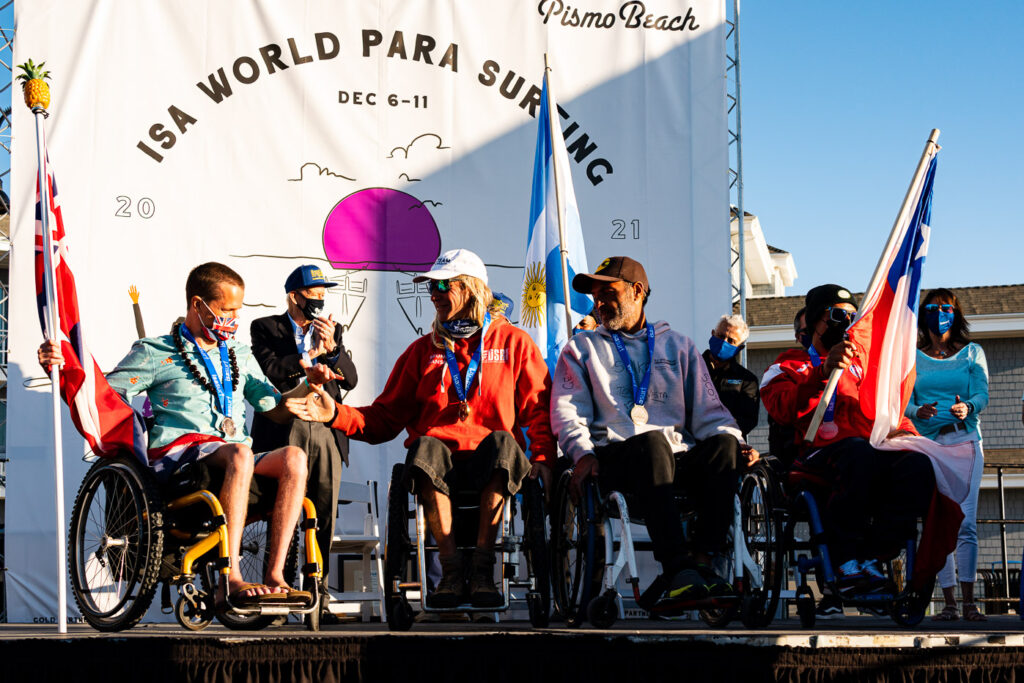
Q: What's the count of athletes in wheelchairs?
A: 4